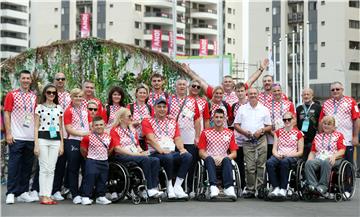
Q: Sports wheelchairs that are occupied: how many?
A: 5